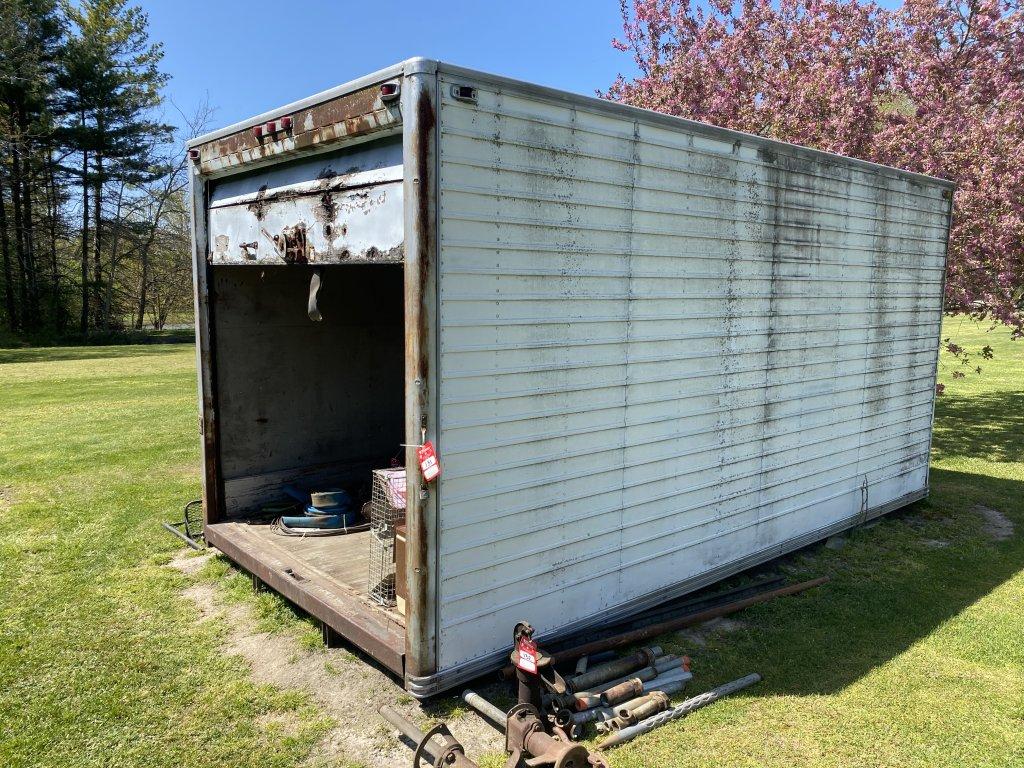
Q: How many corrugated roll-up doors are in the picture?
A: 1